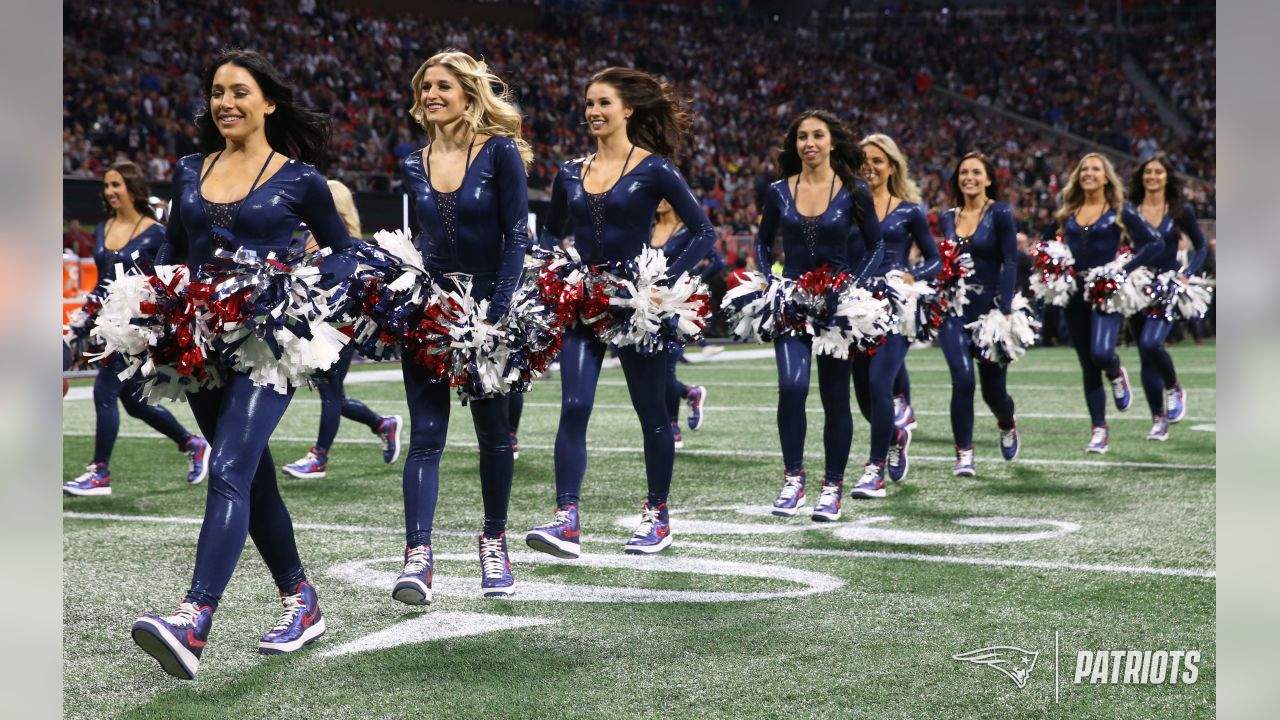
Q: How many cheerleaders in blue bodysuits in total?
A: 11